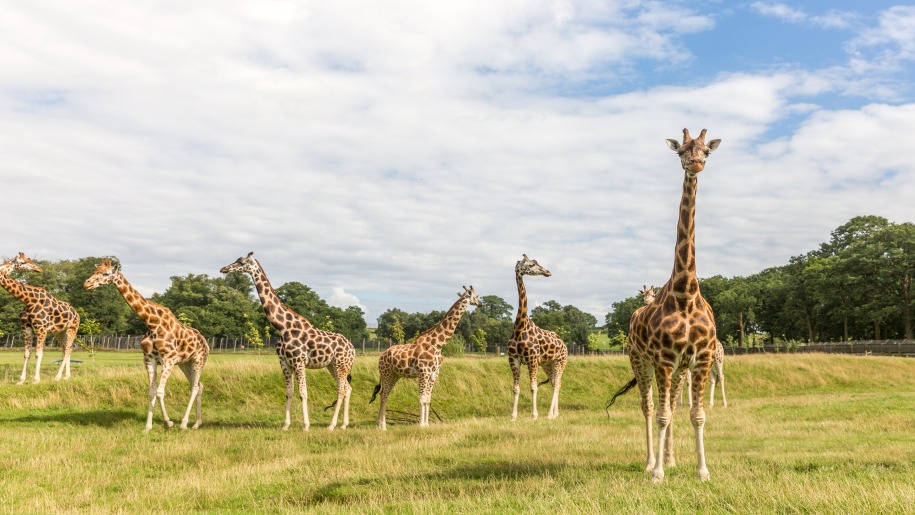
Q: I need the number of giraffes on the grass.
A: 7